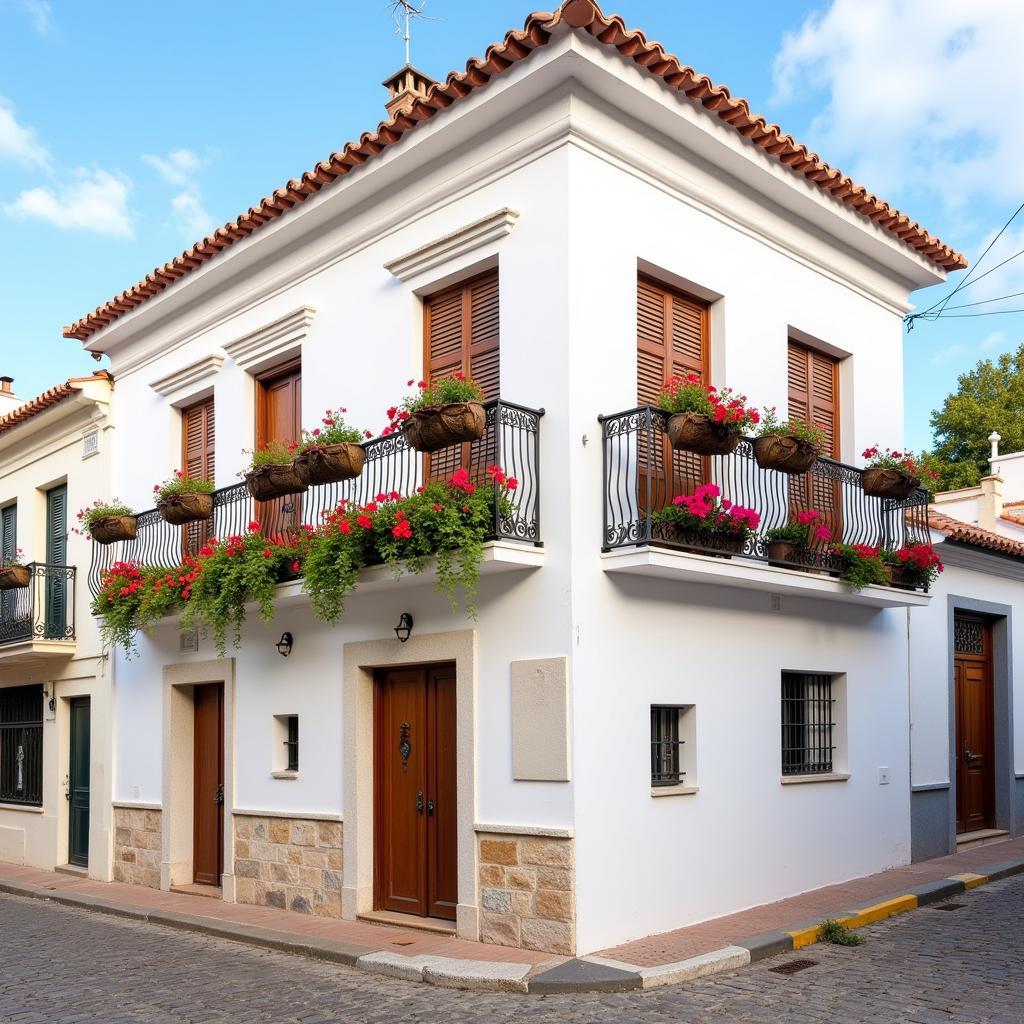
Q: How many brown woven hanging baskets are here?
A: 9